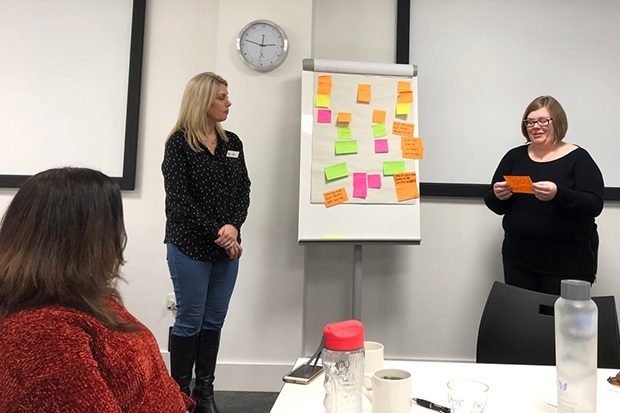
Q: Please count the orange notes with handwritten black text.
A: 4